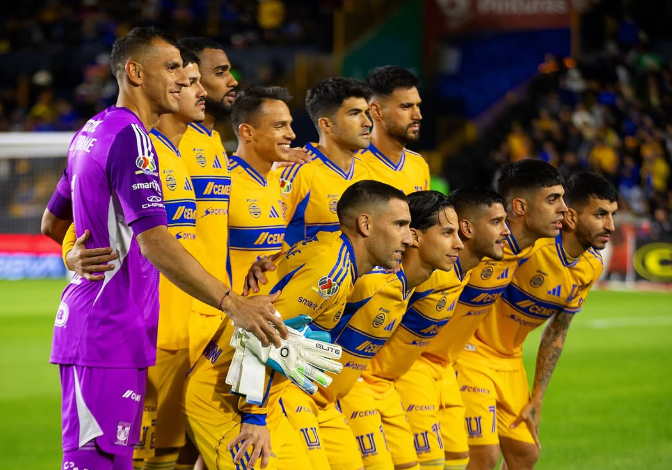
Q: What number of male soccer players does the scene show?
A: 11